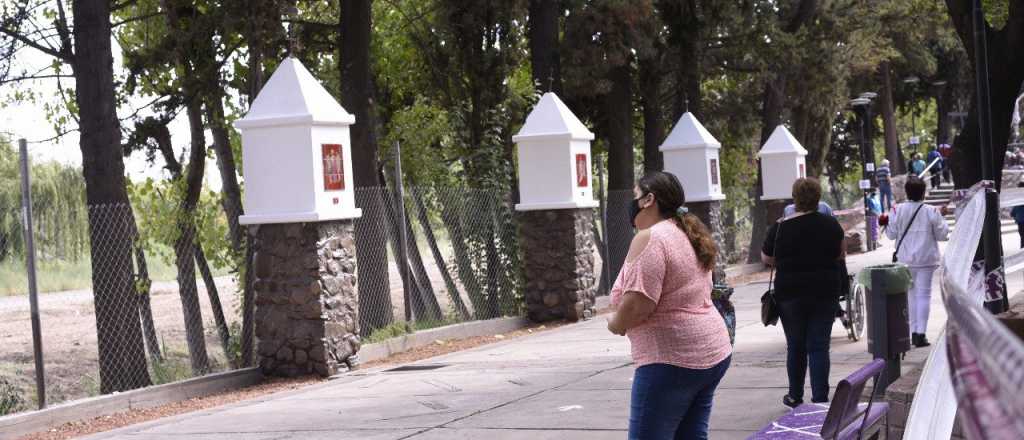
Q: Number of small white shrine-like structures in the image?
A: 4